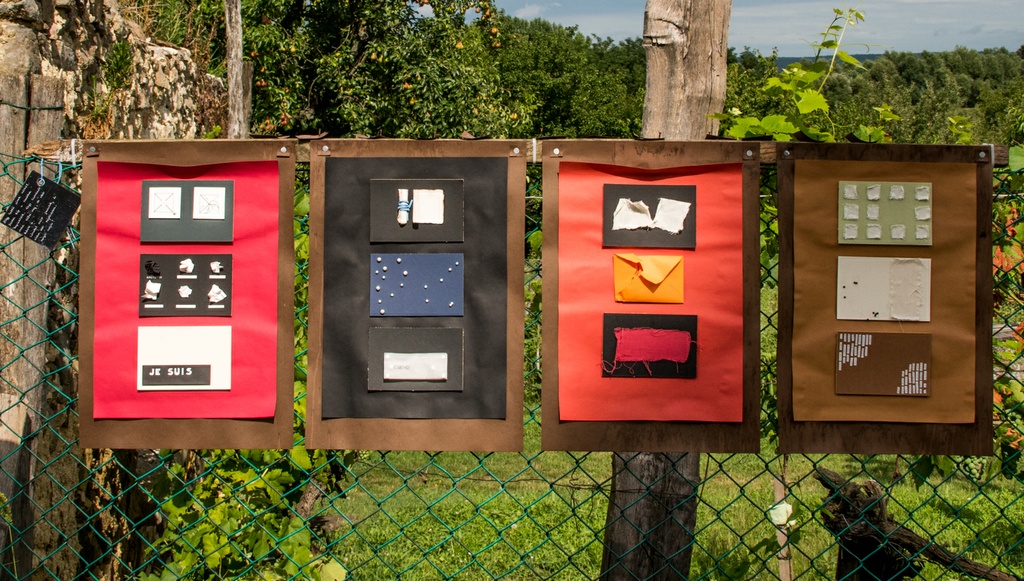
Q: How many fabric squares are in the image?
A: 11